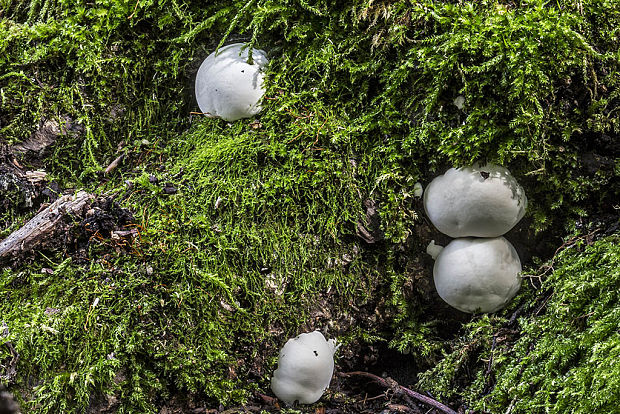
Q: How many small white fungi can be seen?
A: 4